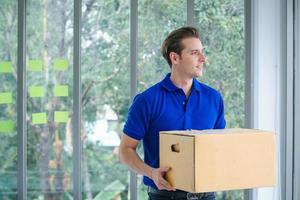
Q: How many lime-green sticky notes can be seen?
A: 9